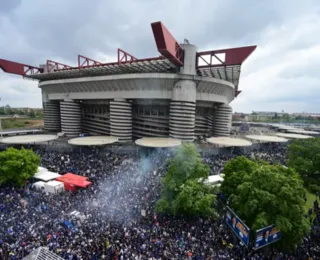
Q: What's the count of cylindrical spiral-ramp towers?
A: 5